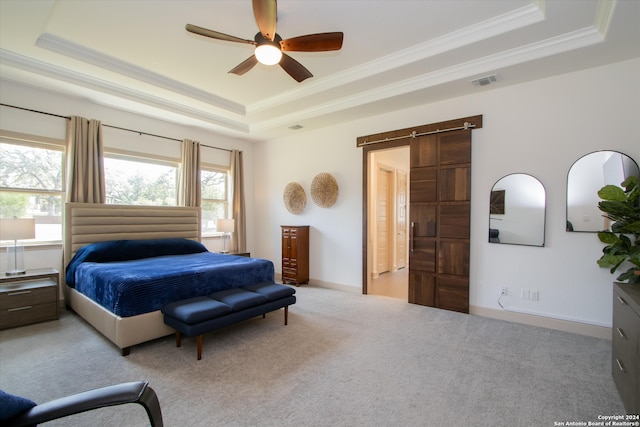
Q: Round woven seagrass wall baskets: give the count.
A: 2